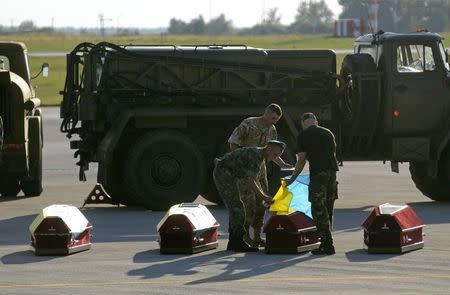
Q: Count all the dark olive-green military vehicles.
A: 2